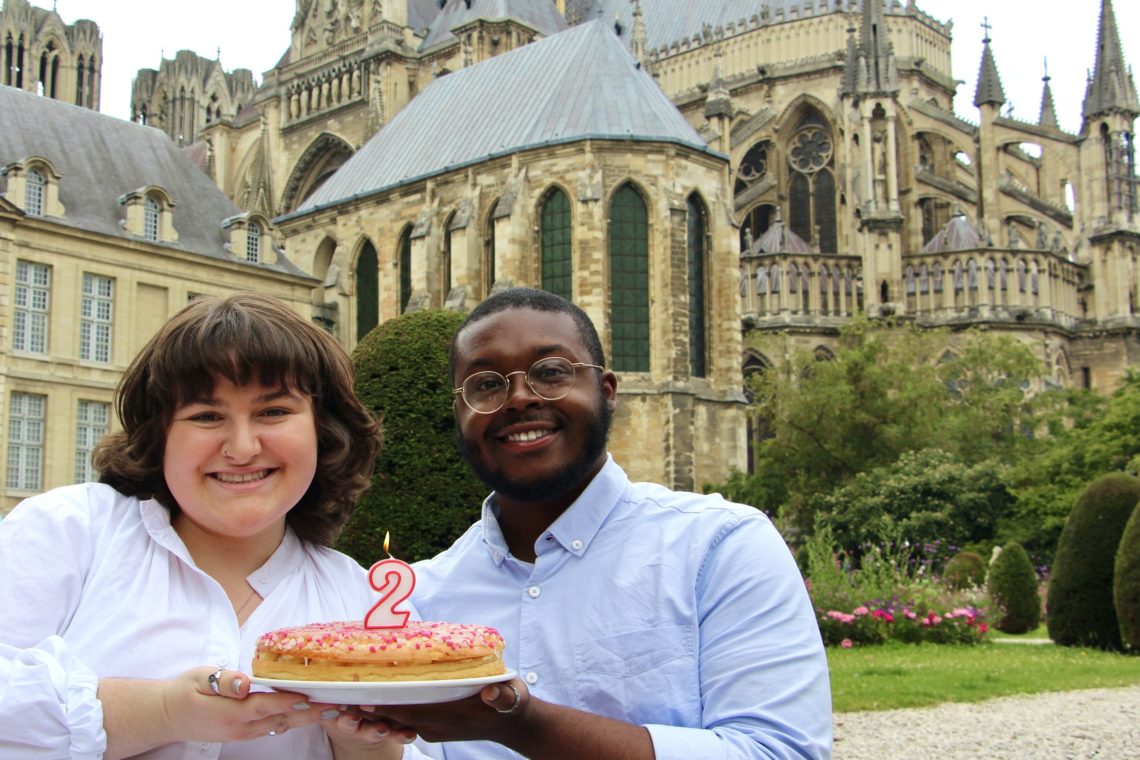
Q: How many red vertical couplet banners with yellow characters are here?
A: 0